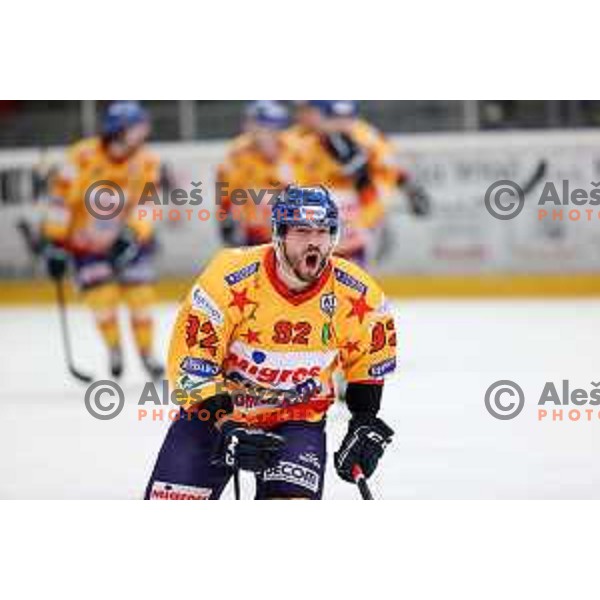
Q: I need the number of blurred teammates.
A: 4